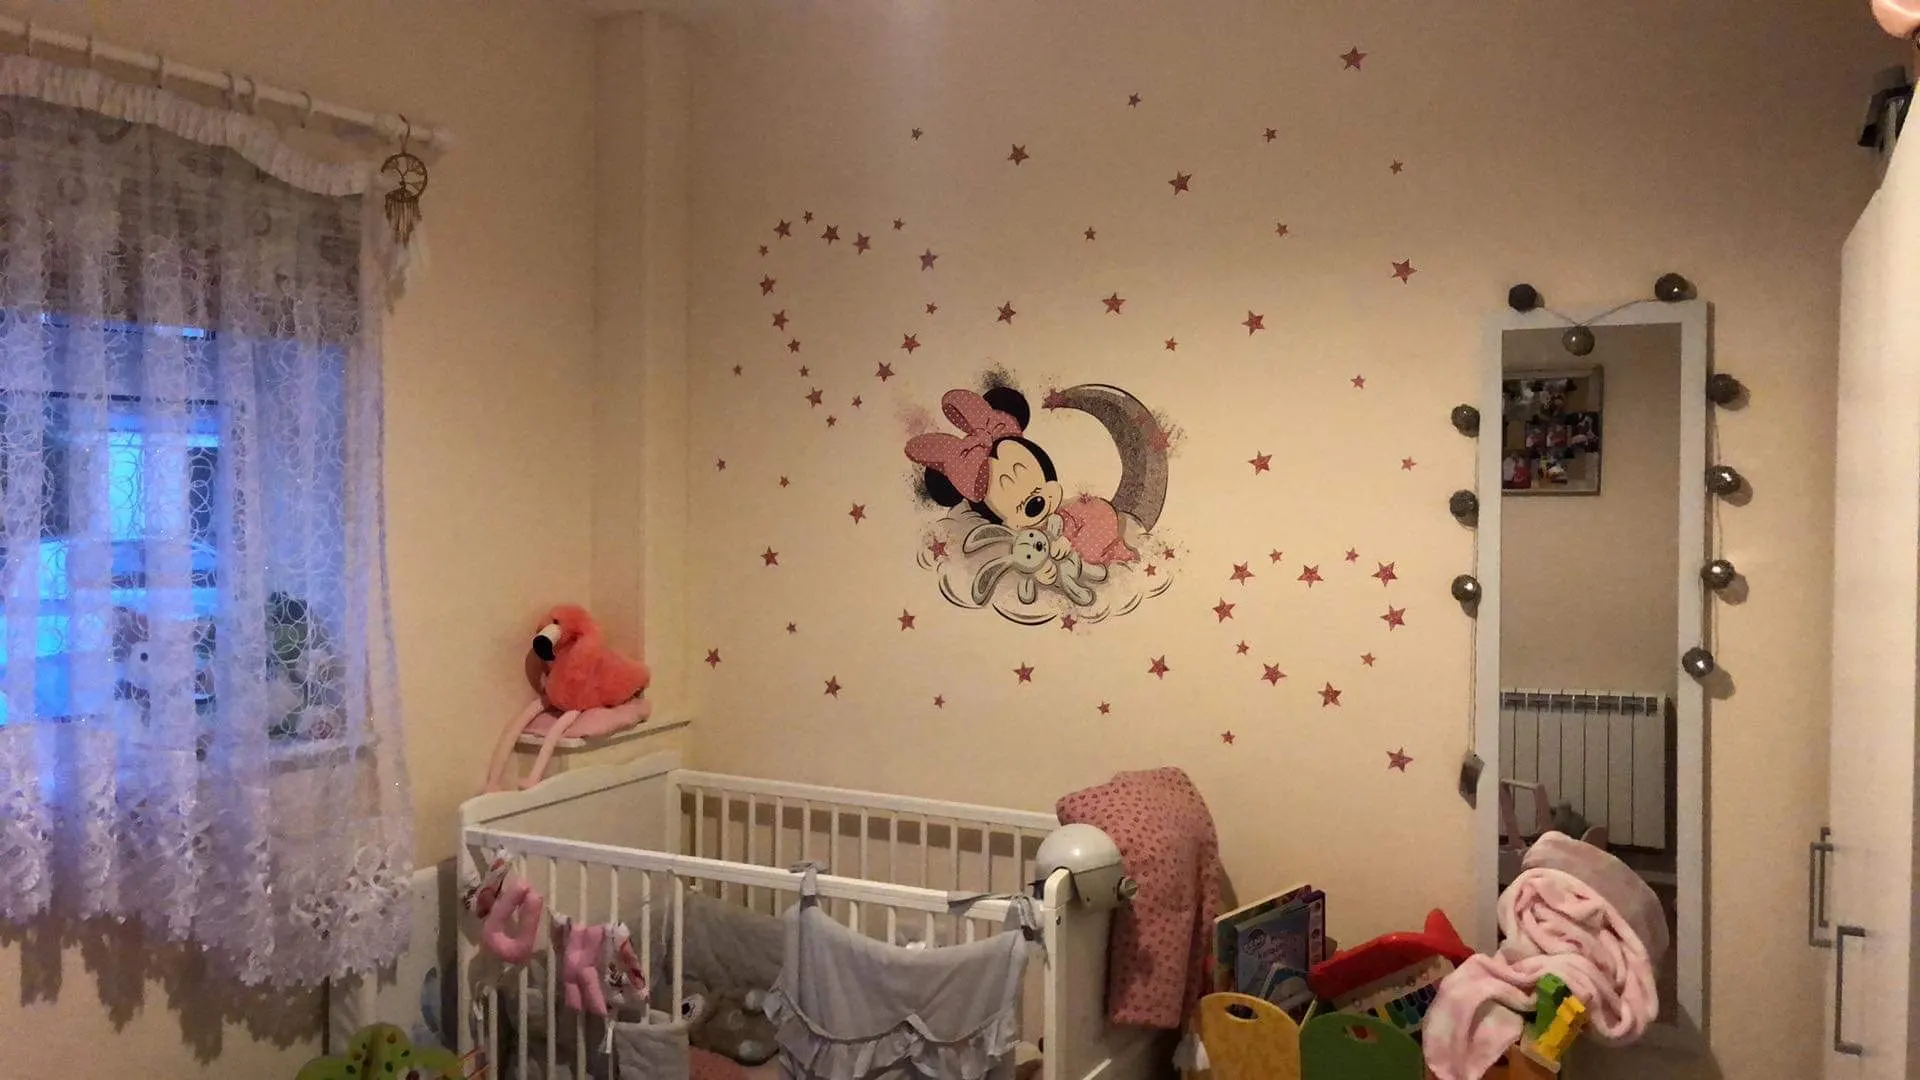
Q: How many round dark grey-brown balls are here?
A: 10